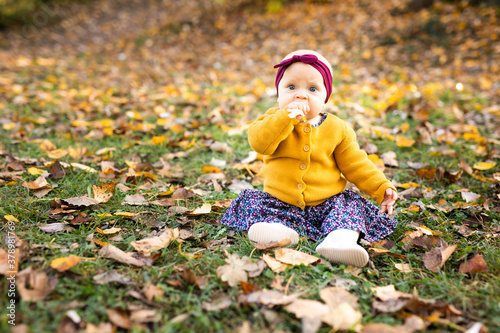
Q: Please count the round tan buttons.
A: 5